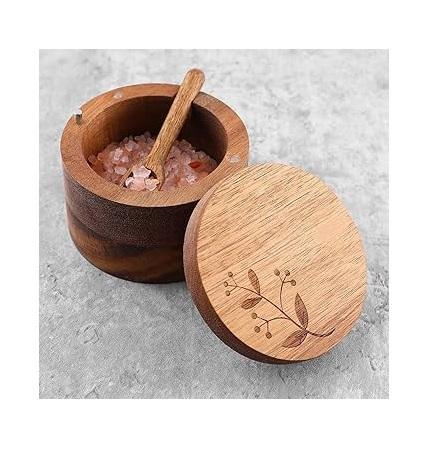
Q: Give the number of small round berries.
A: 9